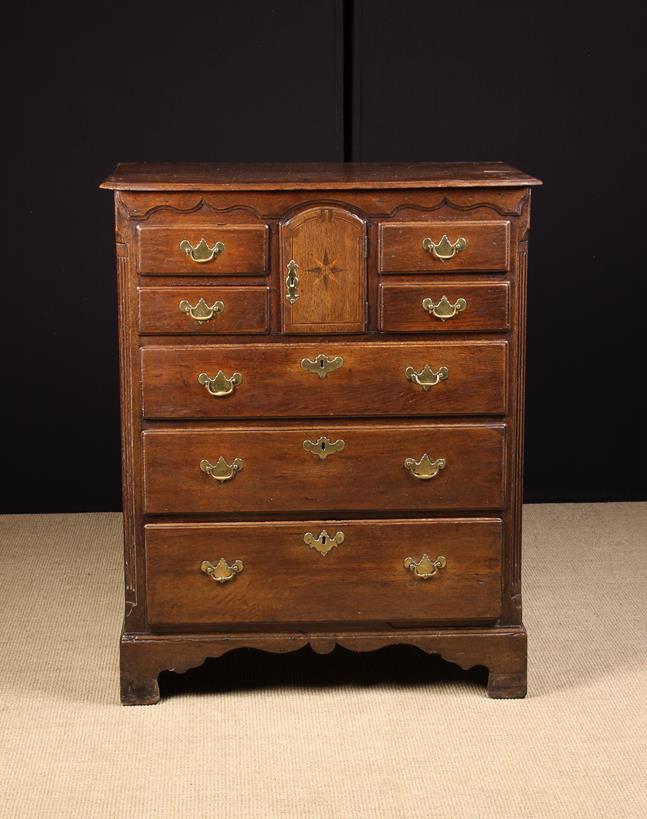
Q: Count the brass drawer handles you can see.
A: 10